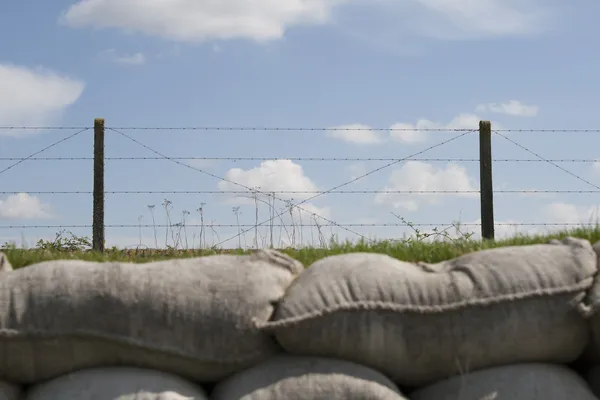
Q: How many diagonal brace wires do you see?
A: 4